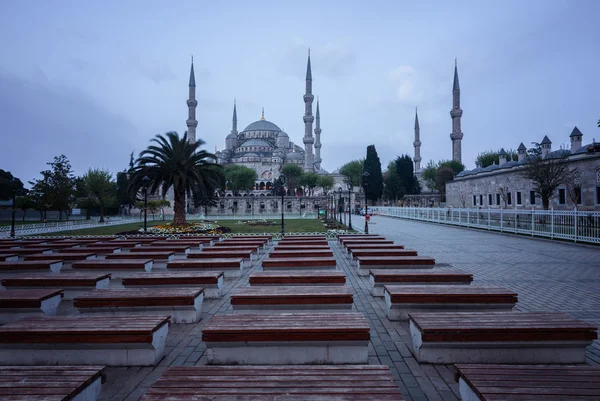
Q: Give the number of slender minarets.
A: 6